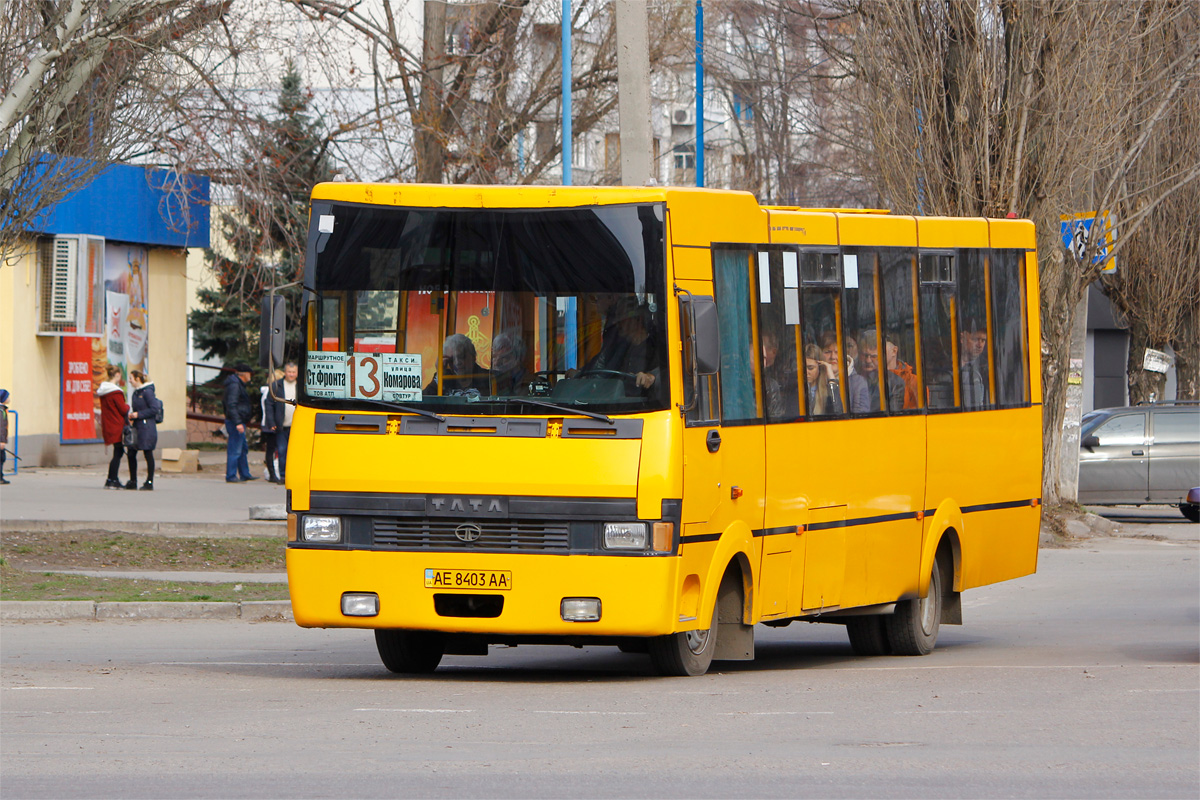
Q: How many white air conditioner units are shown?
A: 2